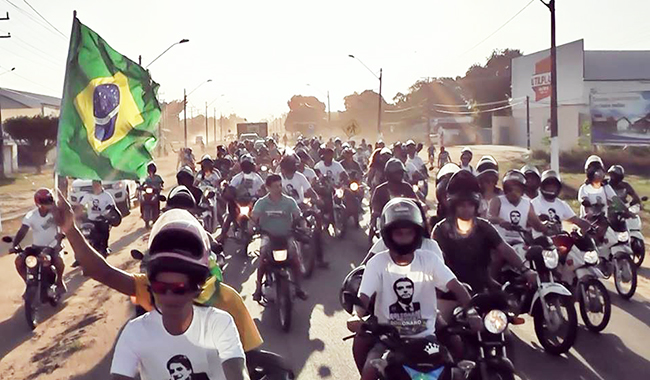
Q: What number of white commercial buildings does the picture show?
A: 1